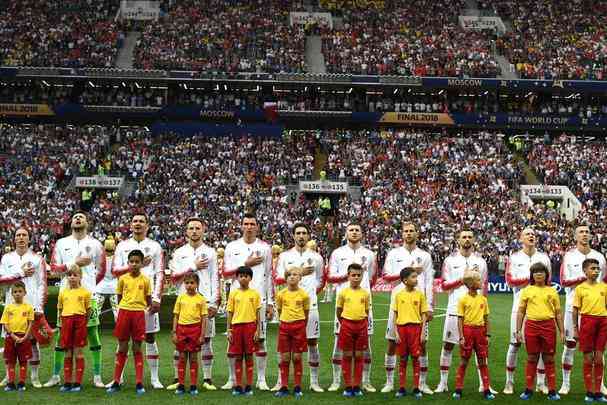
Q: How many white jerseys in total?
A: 11